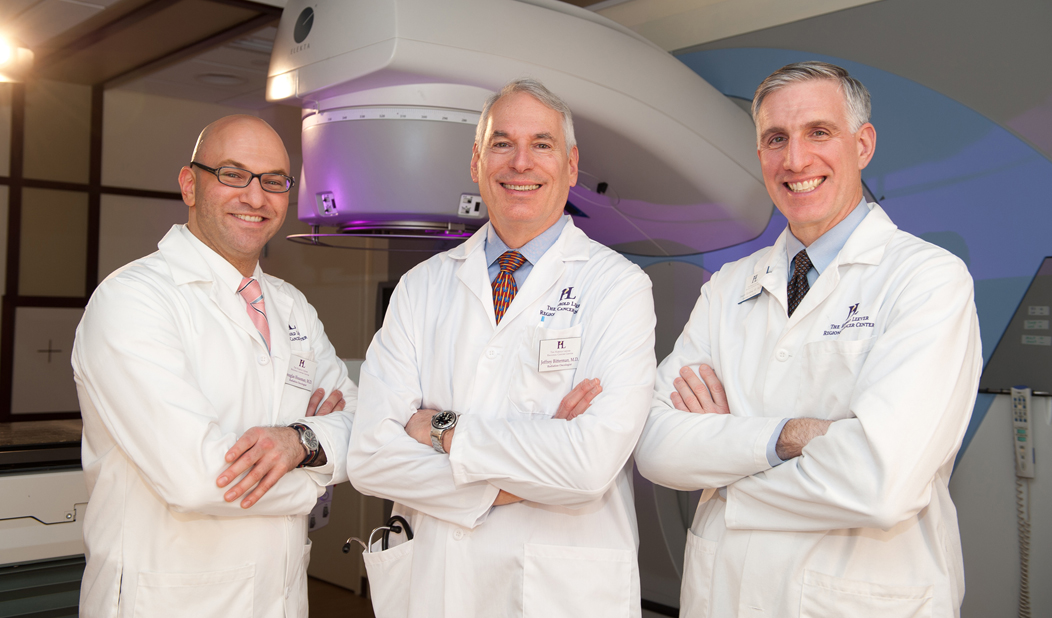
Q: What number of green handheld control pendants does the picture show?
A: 0